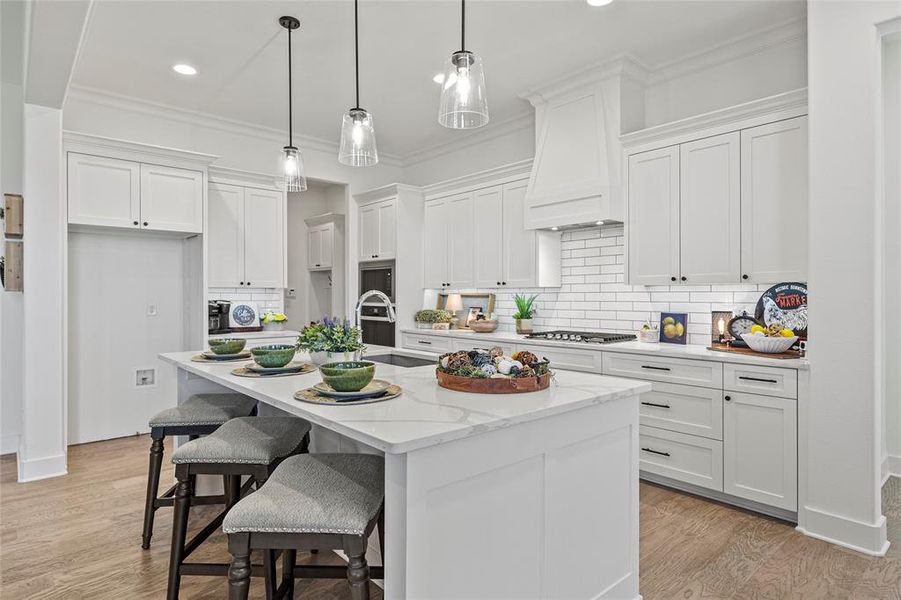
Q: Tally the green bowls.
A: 3